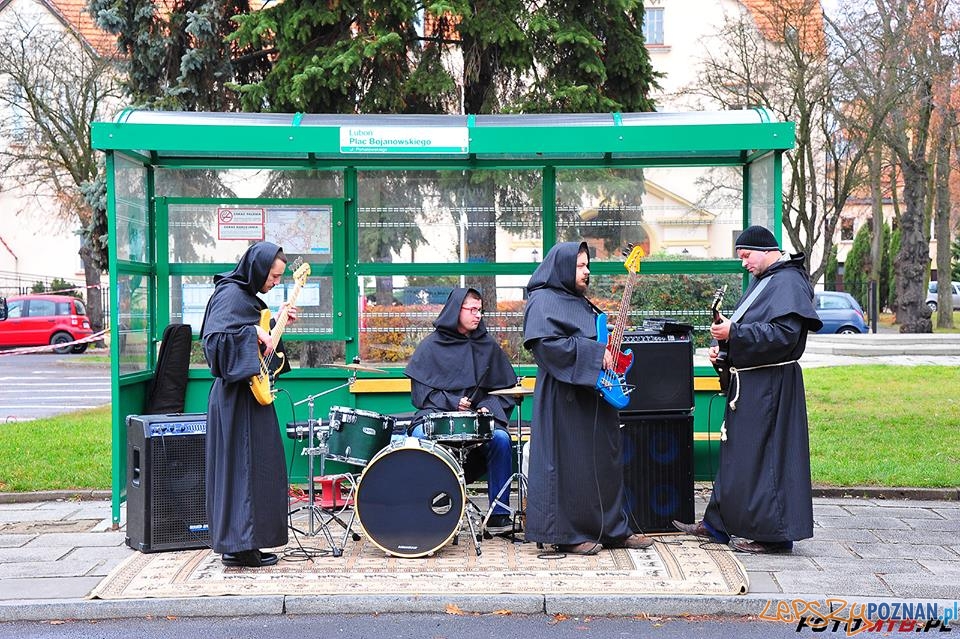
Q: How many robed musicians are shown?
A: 4